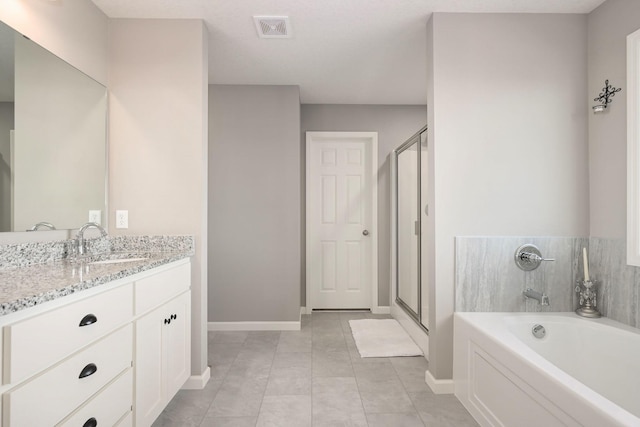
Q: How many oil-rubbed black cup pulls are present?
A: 3